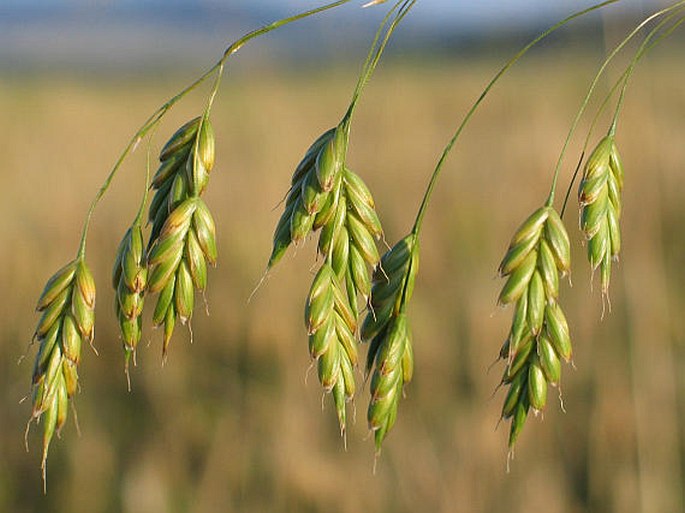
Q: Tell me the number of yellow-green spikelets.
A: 12